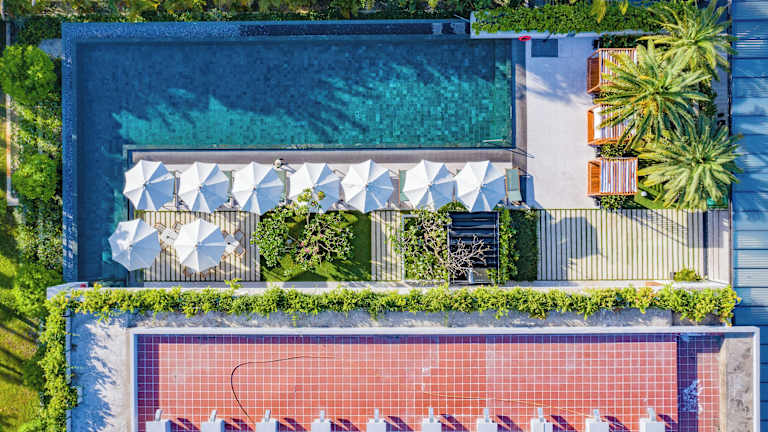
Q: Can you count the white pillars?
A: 10